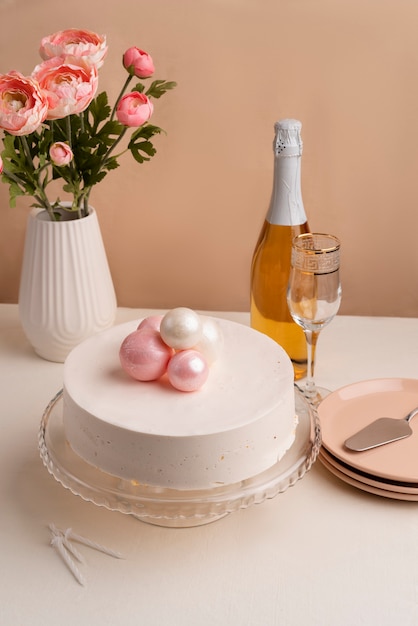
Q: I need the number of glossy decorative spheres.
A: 5